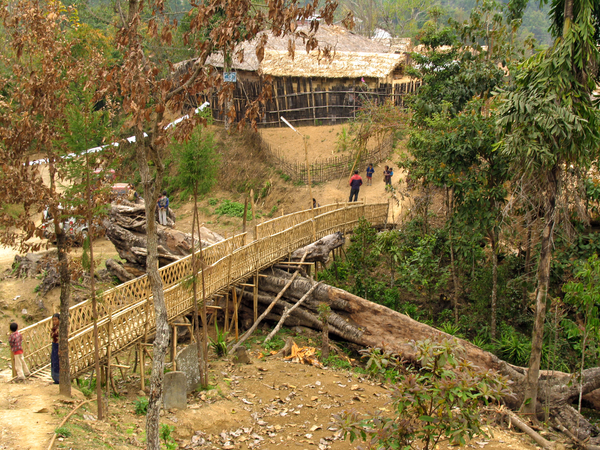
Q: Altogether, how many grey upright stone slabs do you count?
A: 2